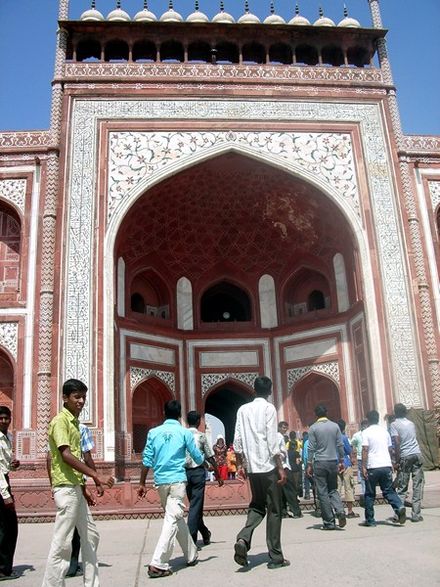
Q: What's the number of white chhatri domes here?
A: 11